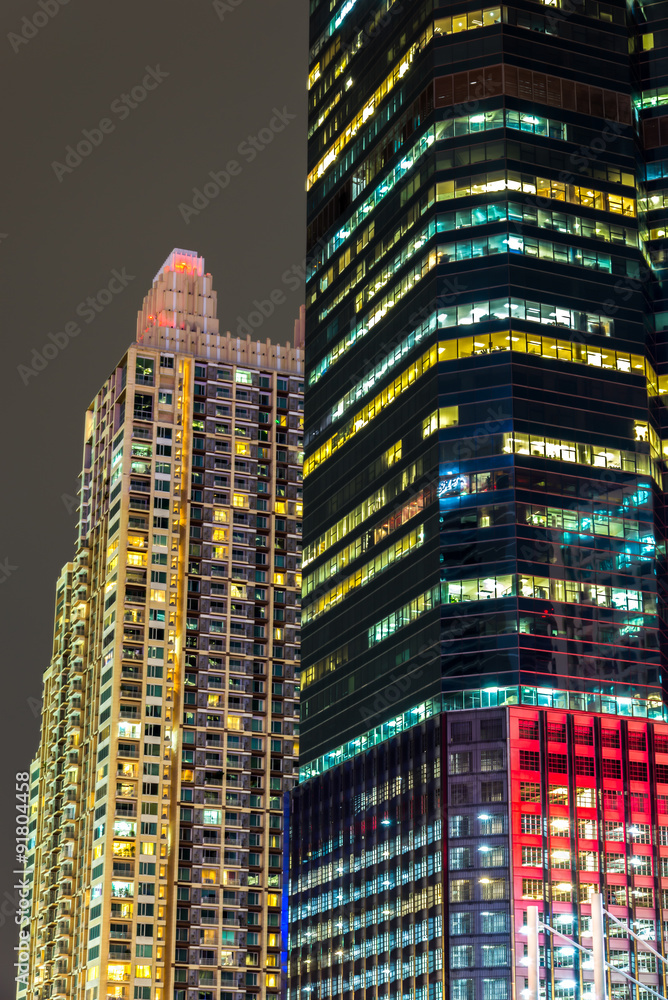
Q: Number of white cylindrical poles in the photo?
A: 2